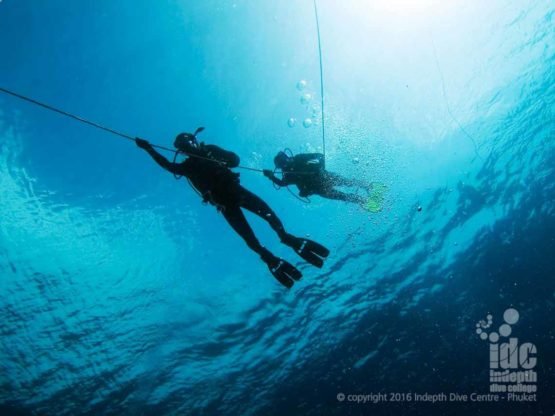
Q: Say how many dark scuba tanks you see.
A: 2